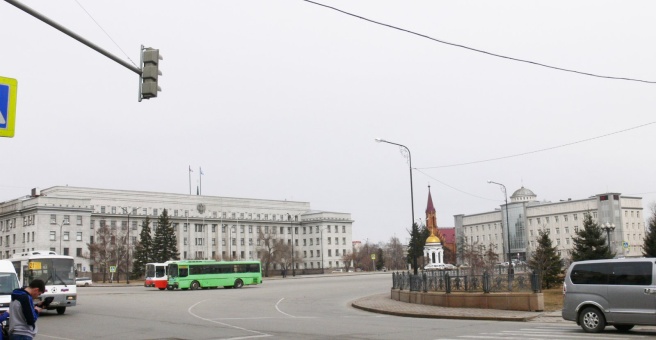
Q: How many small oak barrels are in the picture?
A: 0